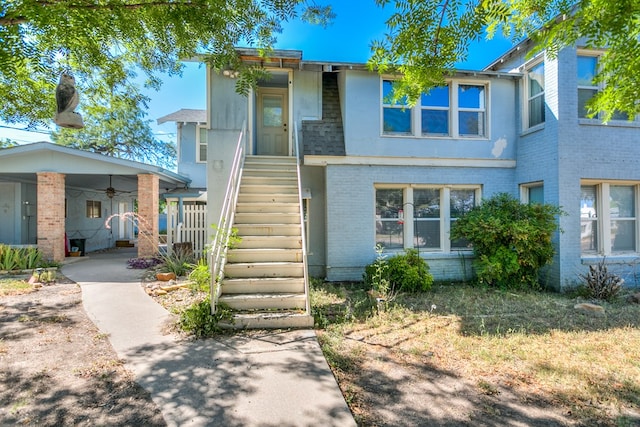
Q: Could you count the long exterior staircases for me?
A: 1